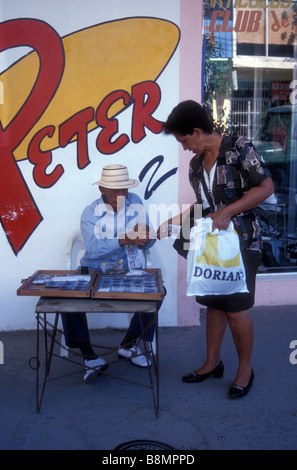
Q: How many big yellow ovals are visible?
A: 1